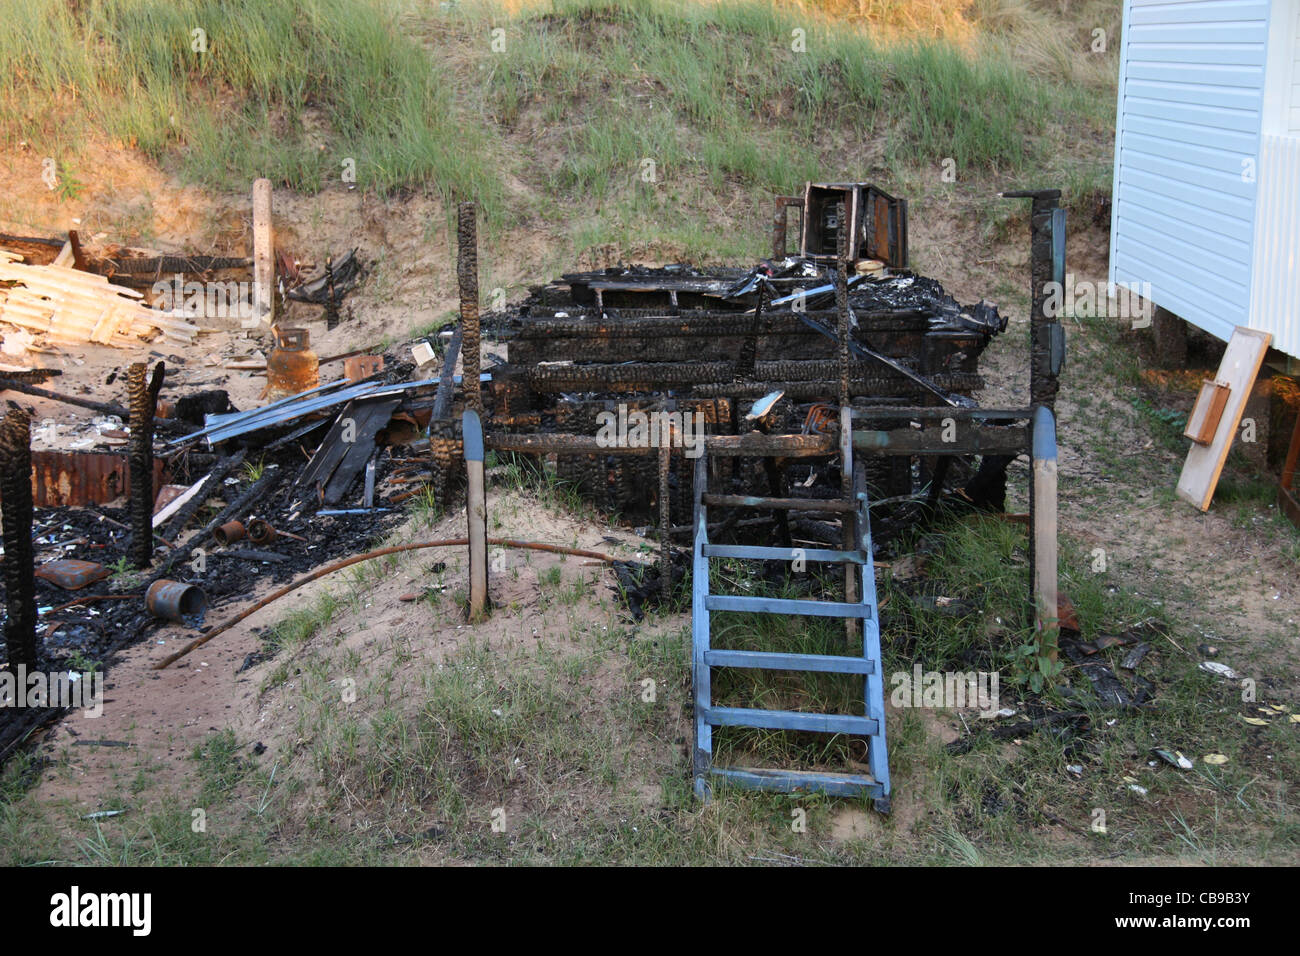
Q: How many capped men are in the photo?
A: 0